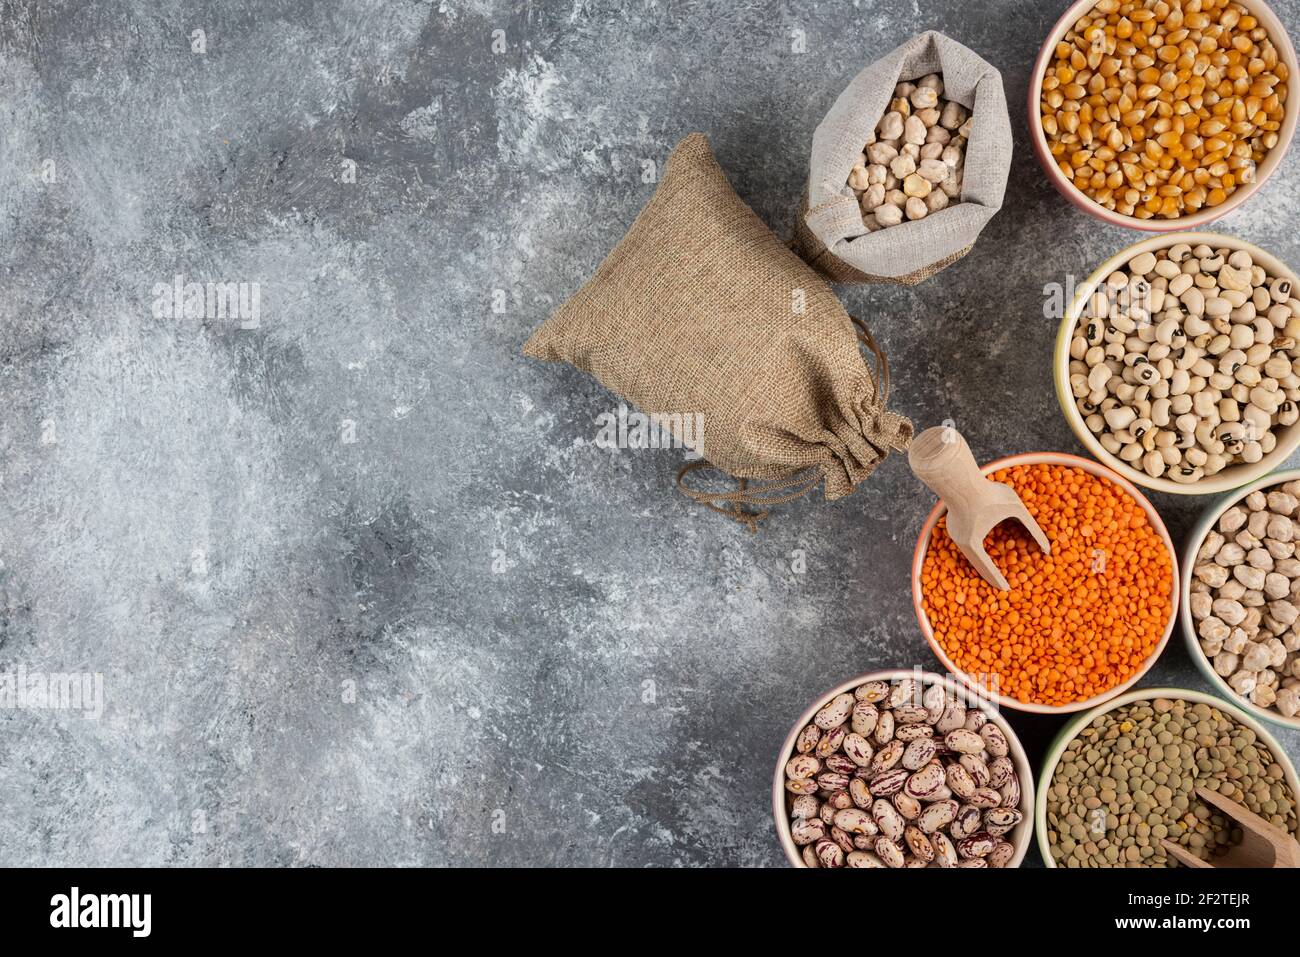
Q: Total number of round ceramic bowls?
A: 6